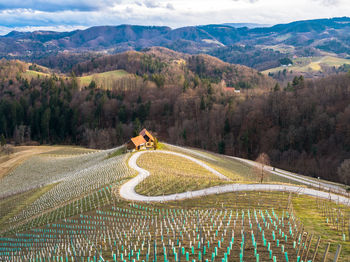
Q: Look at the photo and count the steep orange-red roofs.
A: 2